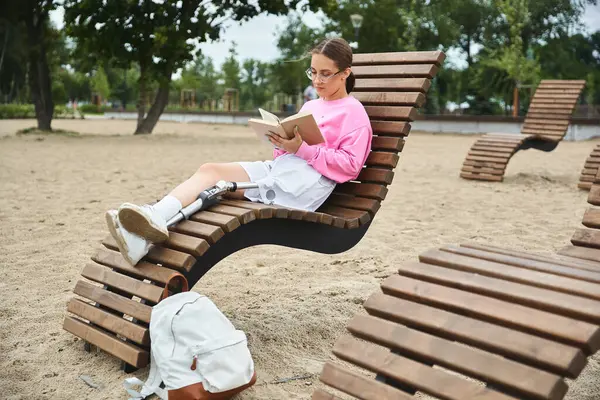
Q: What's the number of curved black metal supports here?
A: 2